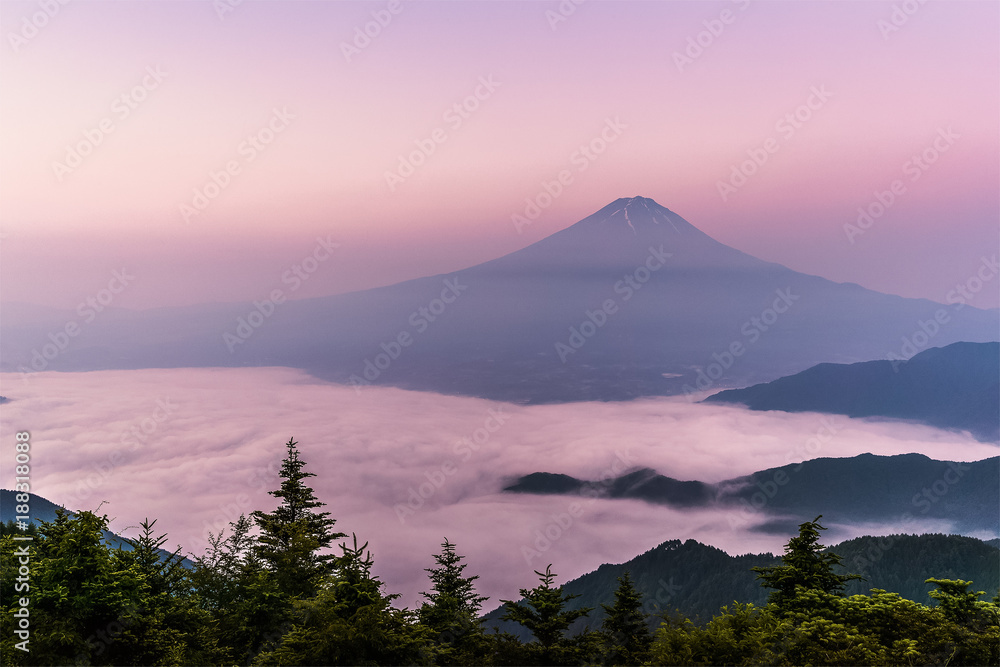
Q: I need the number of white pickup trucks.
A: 0